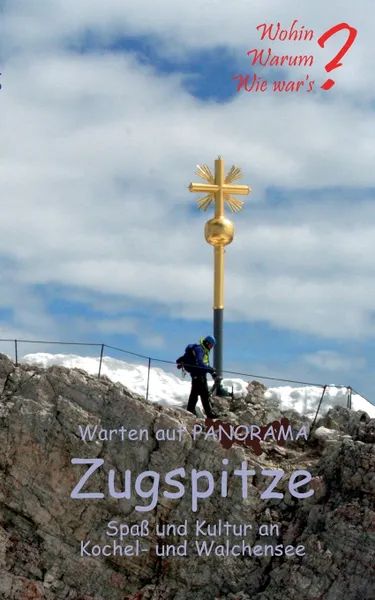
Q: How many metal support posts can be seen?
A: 5